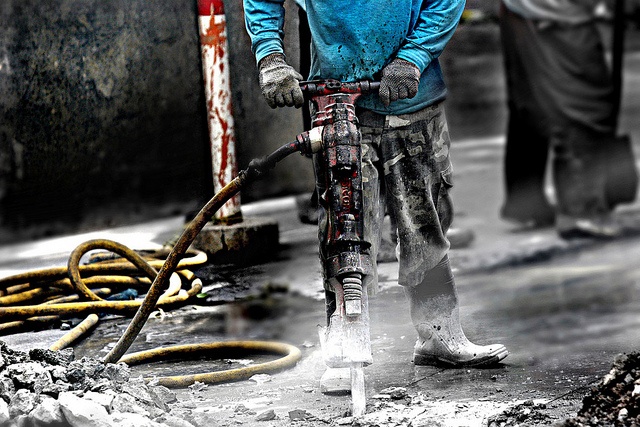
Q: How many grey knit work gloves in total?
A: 2